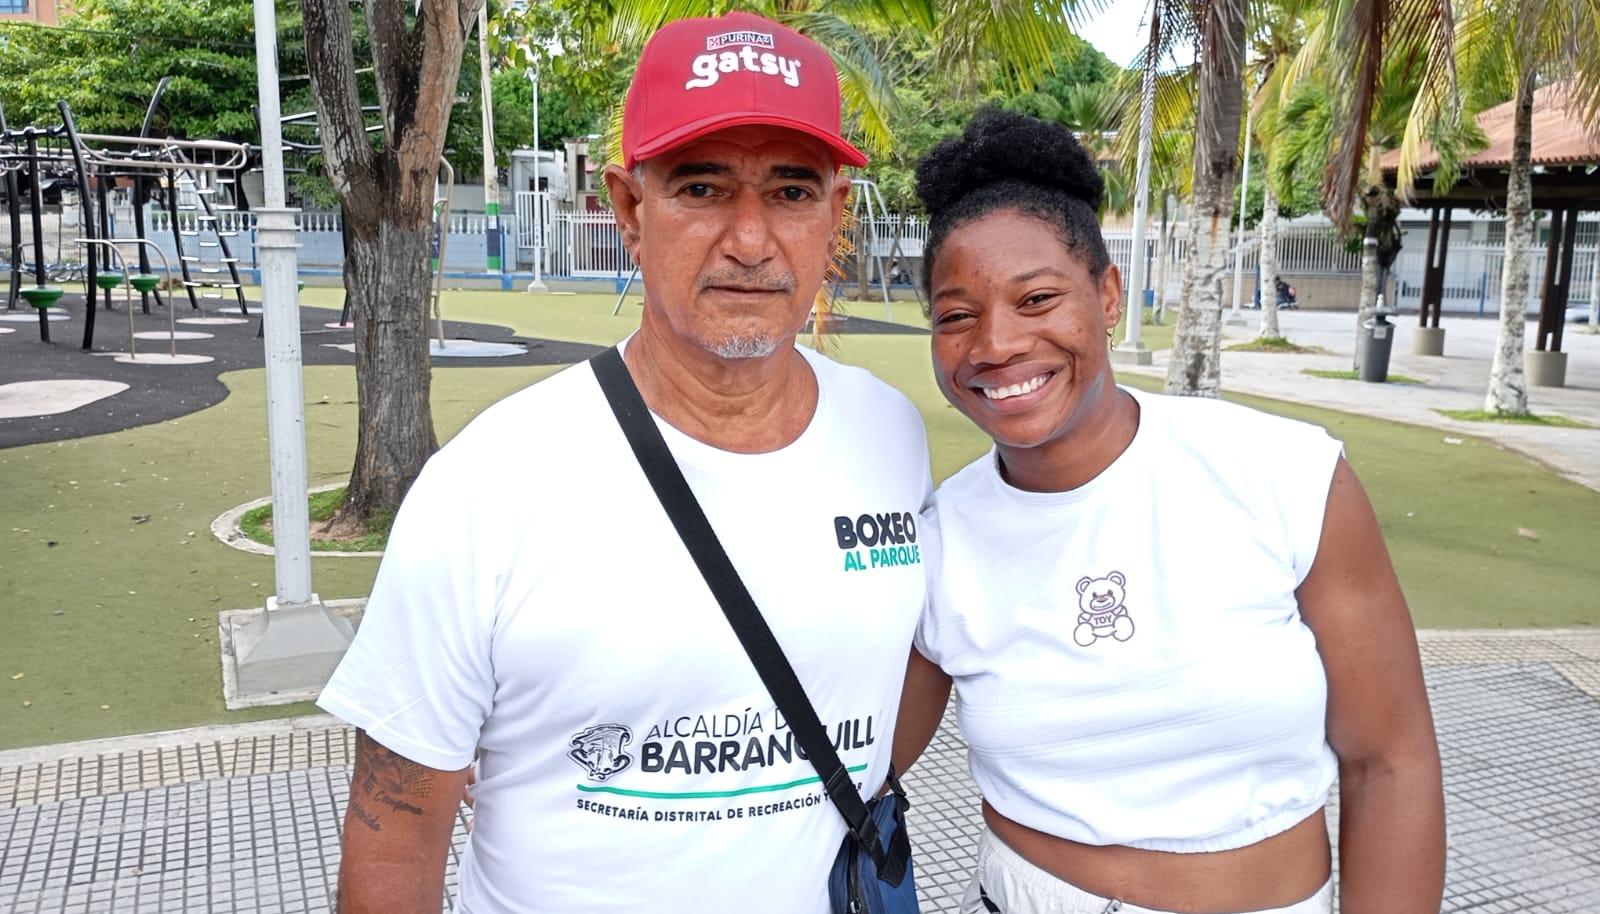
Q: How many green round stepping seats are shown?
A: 3